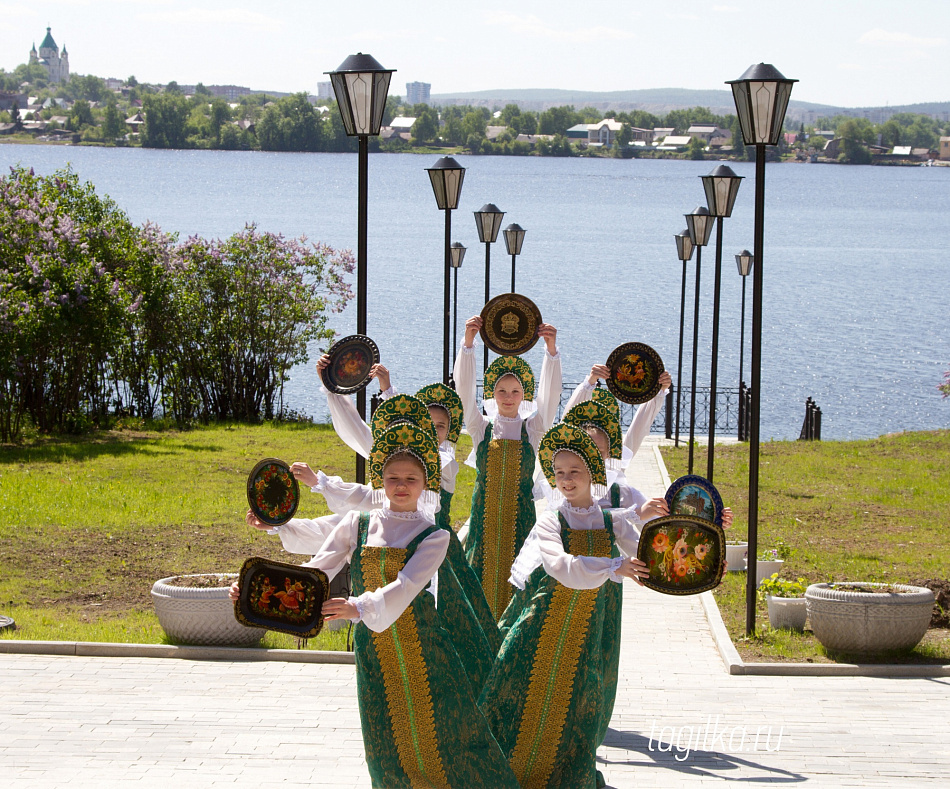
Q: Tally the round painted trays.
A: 5